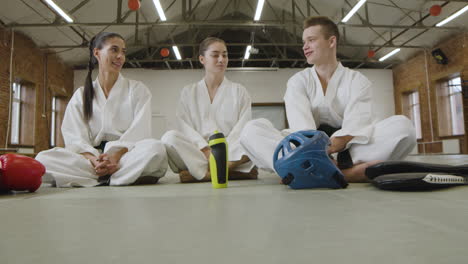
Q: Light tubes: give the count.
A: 8